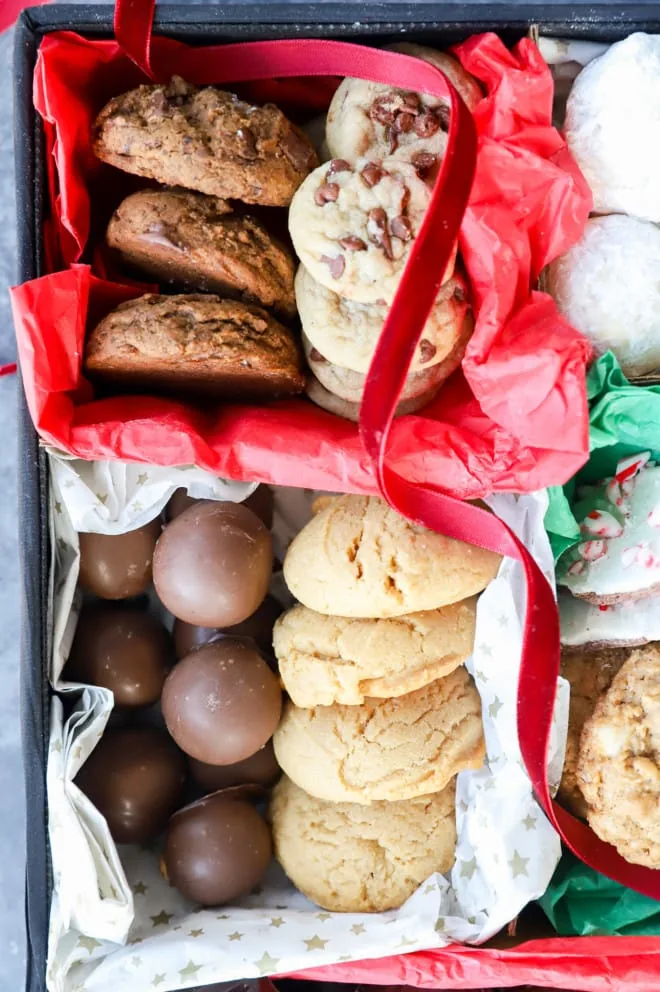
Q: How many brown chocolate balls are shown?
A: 9